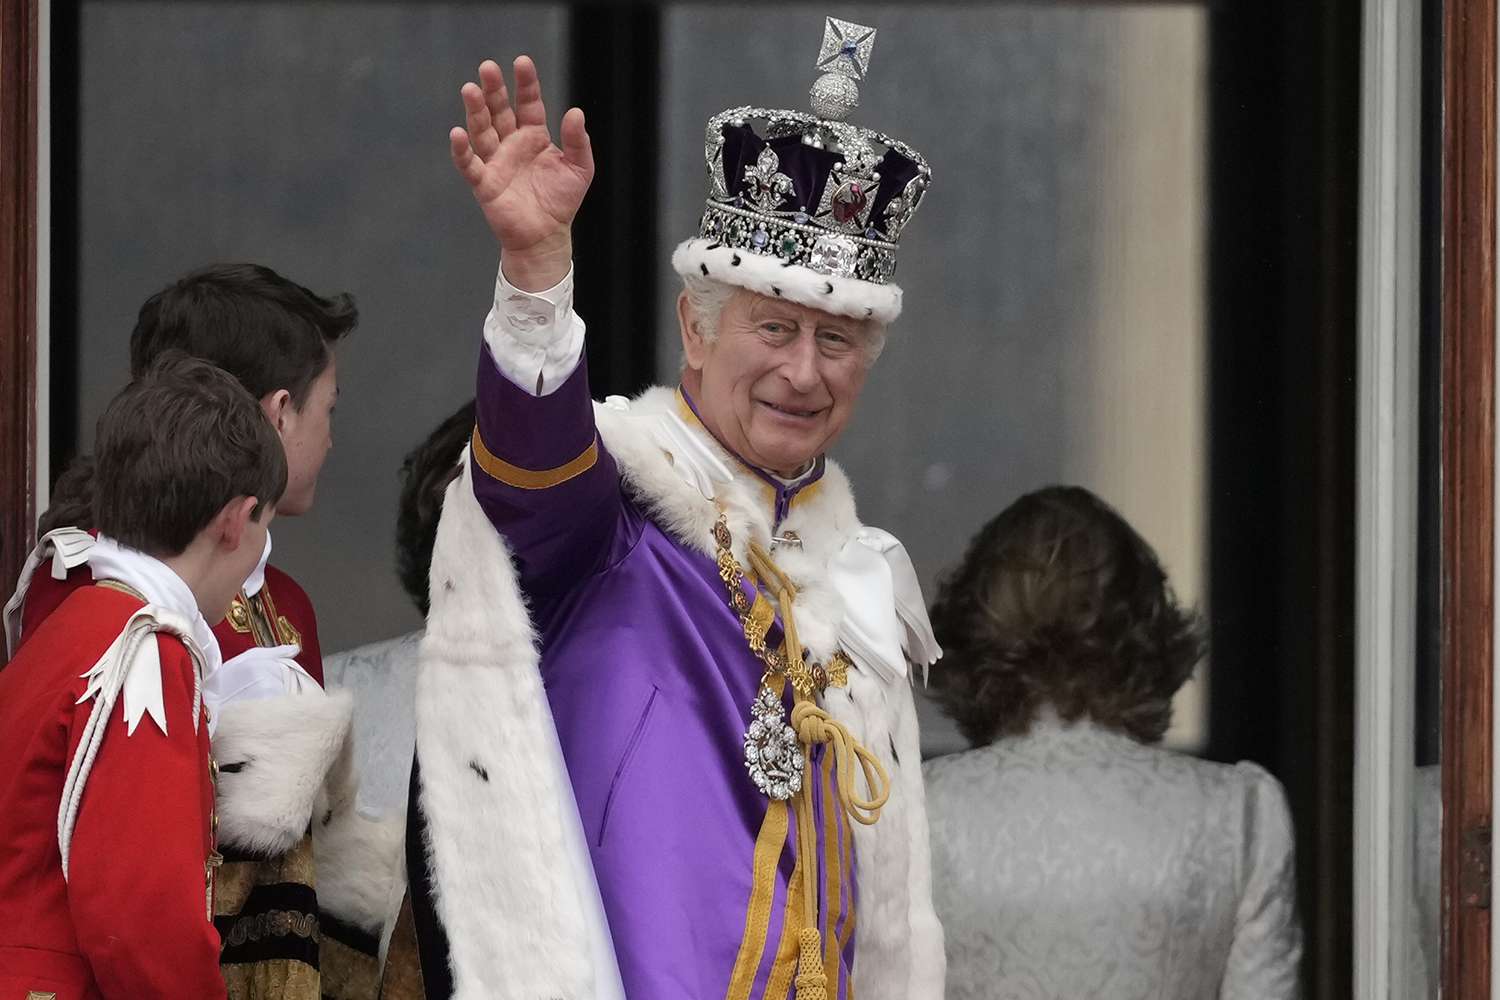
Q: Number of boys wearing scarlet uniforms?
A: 2